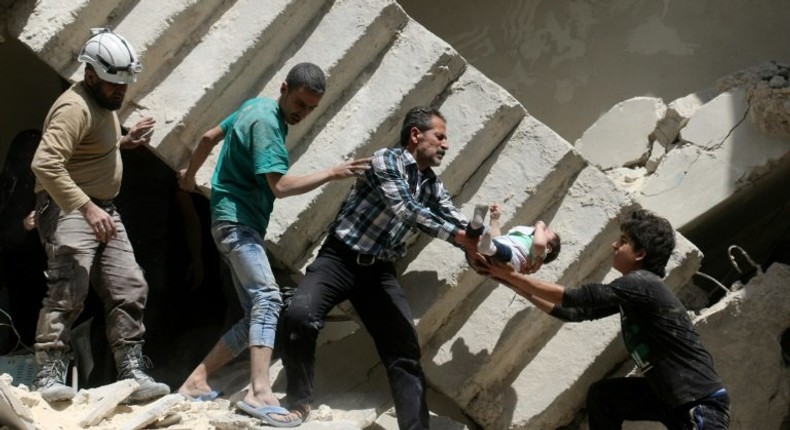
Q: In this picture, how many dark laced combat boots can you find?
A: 2